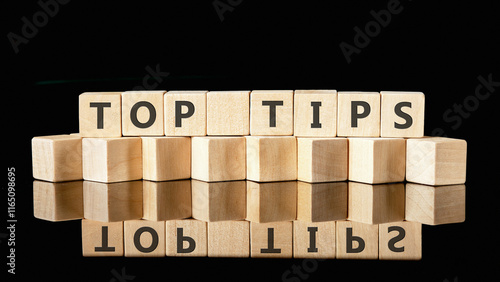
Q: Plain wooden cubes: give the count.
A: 9